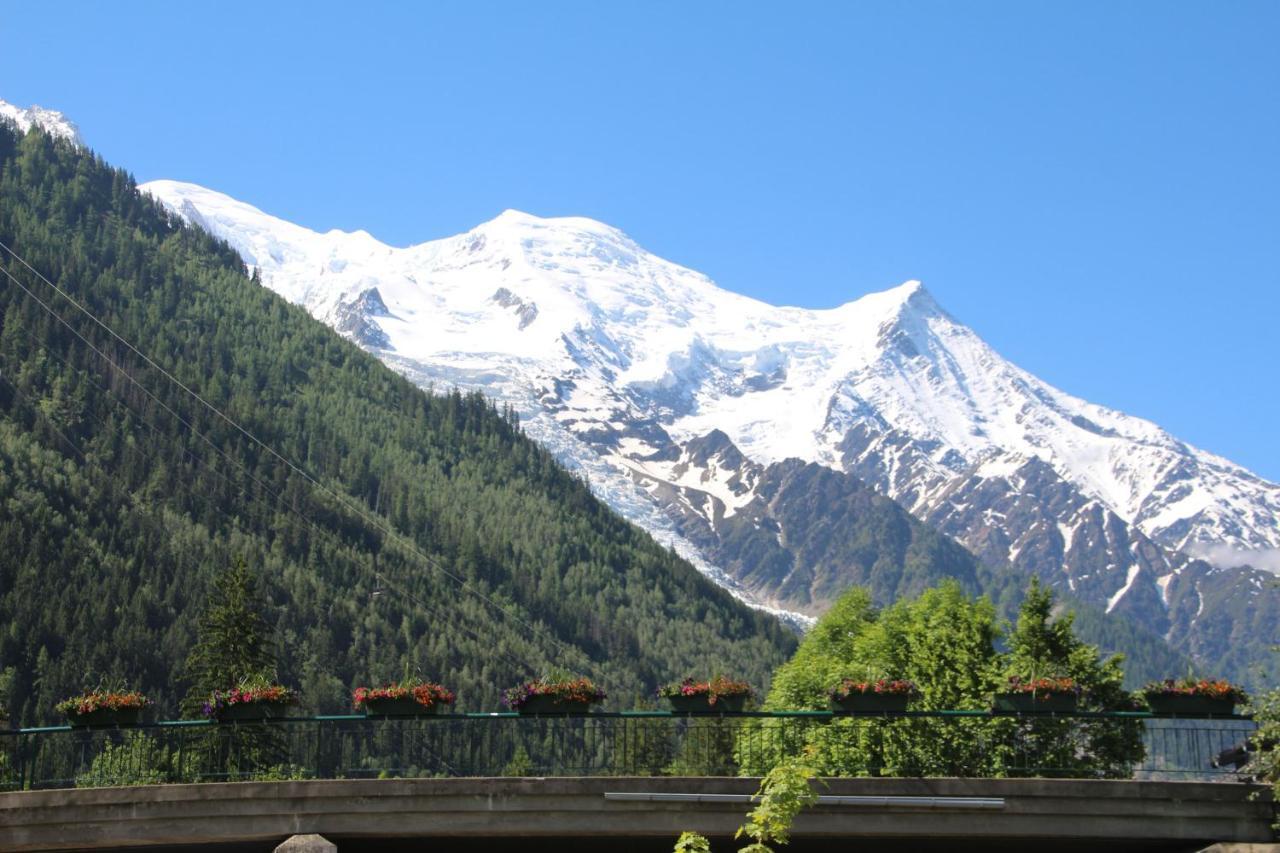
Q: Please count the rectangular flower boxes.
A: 8